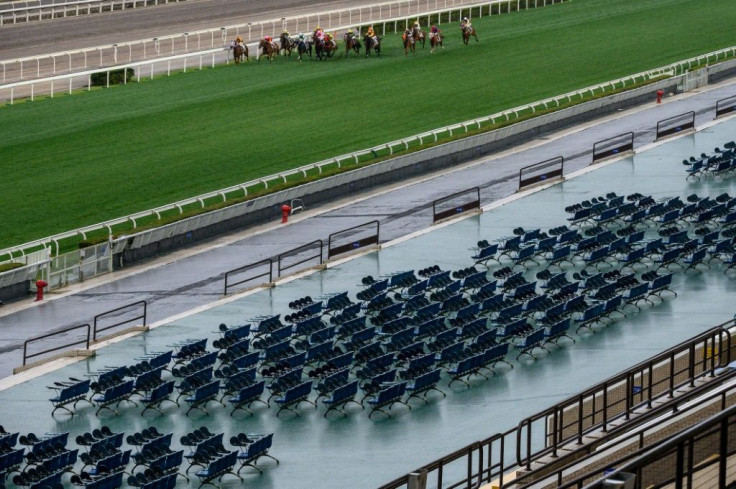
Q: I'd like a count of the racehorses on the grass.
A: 12